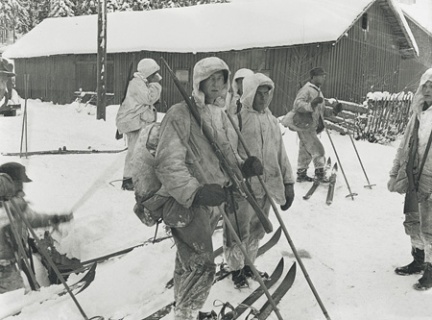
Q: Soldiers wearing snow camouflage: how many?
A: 6